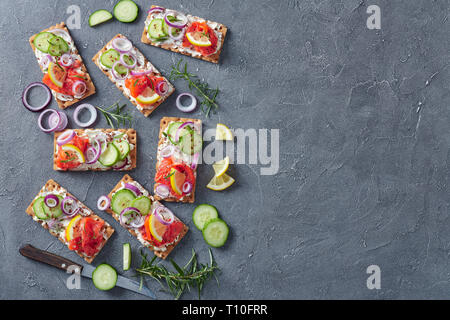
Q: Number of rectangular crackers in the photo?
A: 7